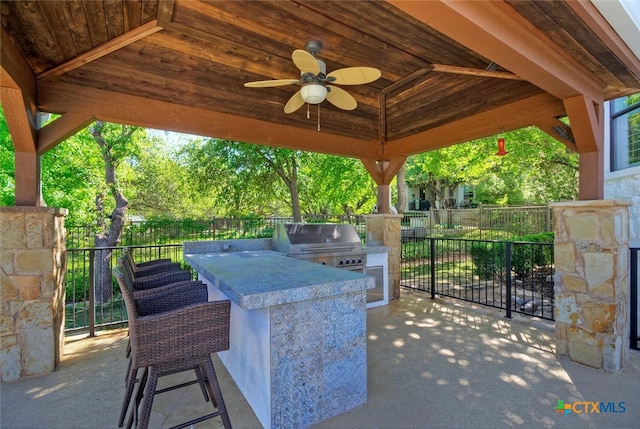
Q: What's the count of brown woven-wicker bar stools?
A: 4